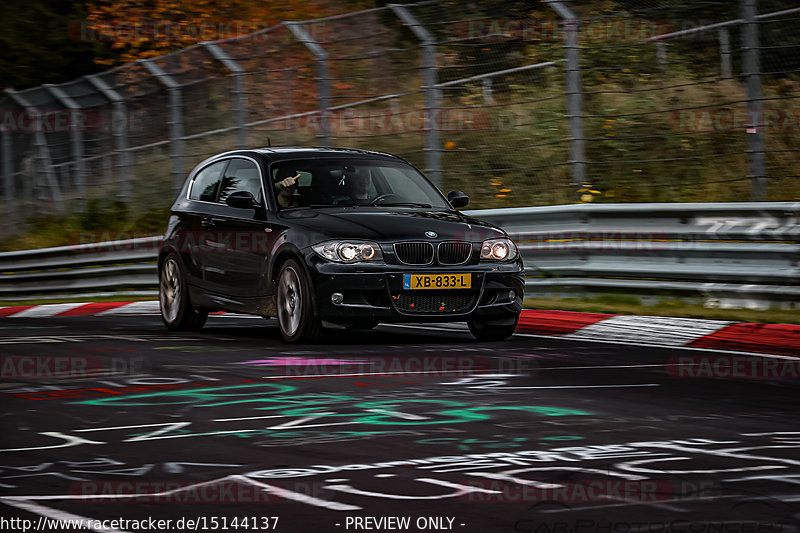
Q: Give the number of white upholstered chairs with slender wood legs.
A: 0